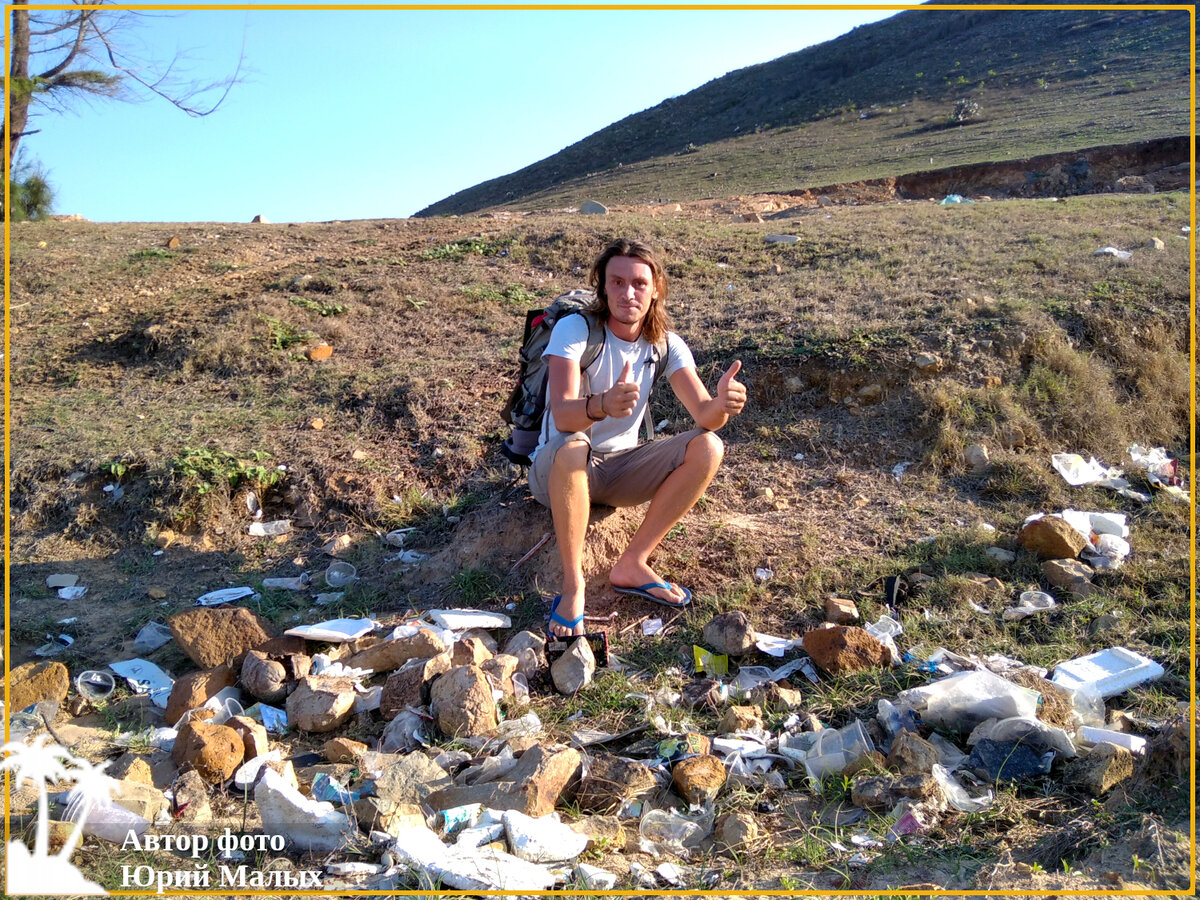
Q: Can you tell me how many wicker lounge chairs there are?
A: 0